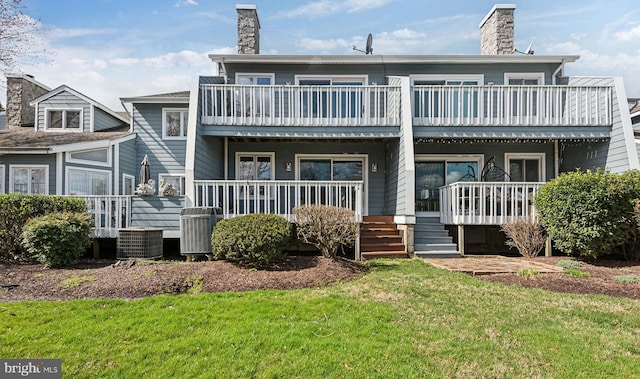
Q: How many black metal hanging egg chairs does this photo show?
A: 1